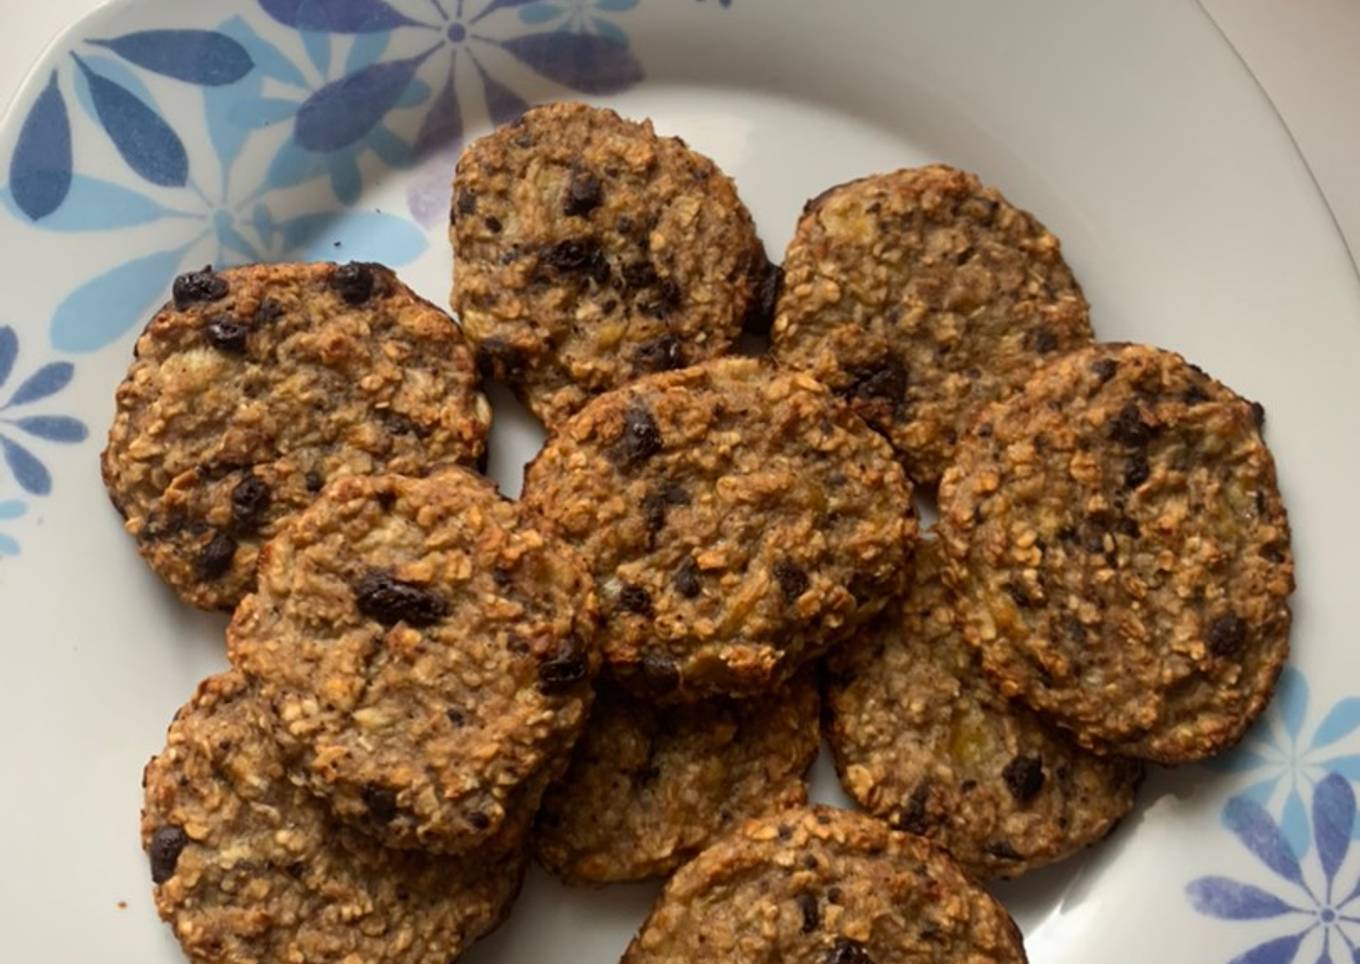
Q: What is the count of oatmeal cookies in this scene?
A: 10